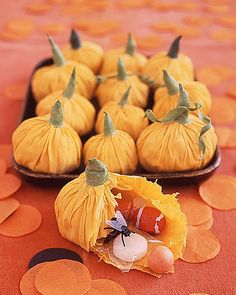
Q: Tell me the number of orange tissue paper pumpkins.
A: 12